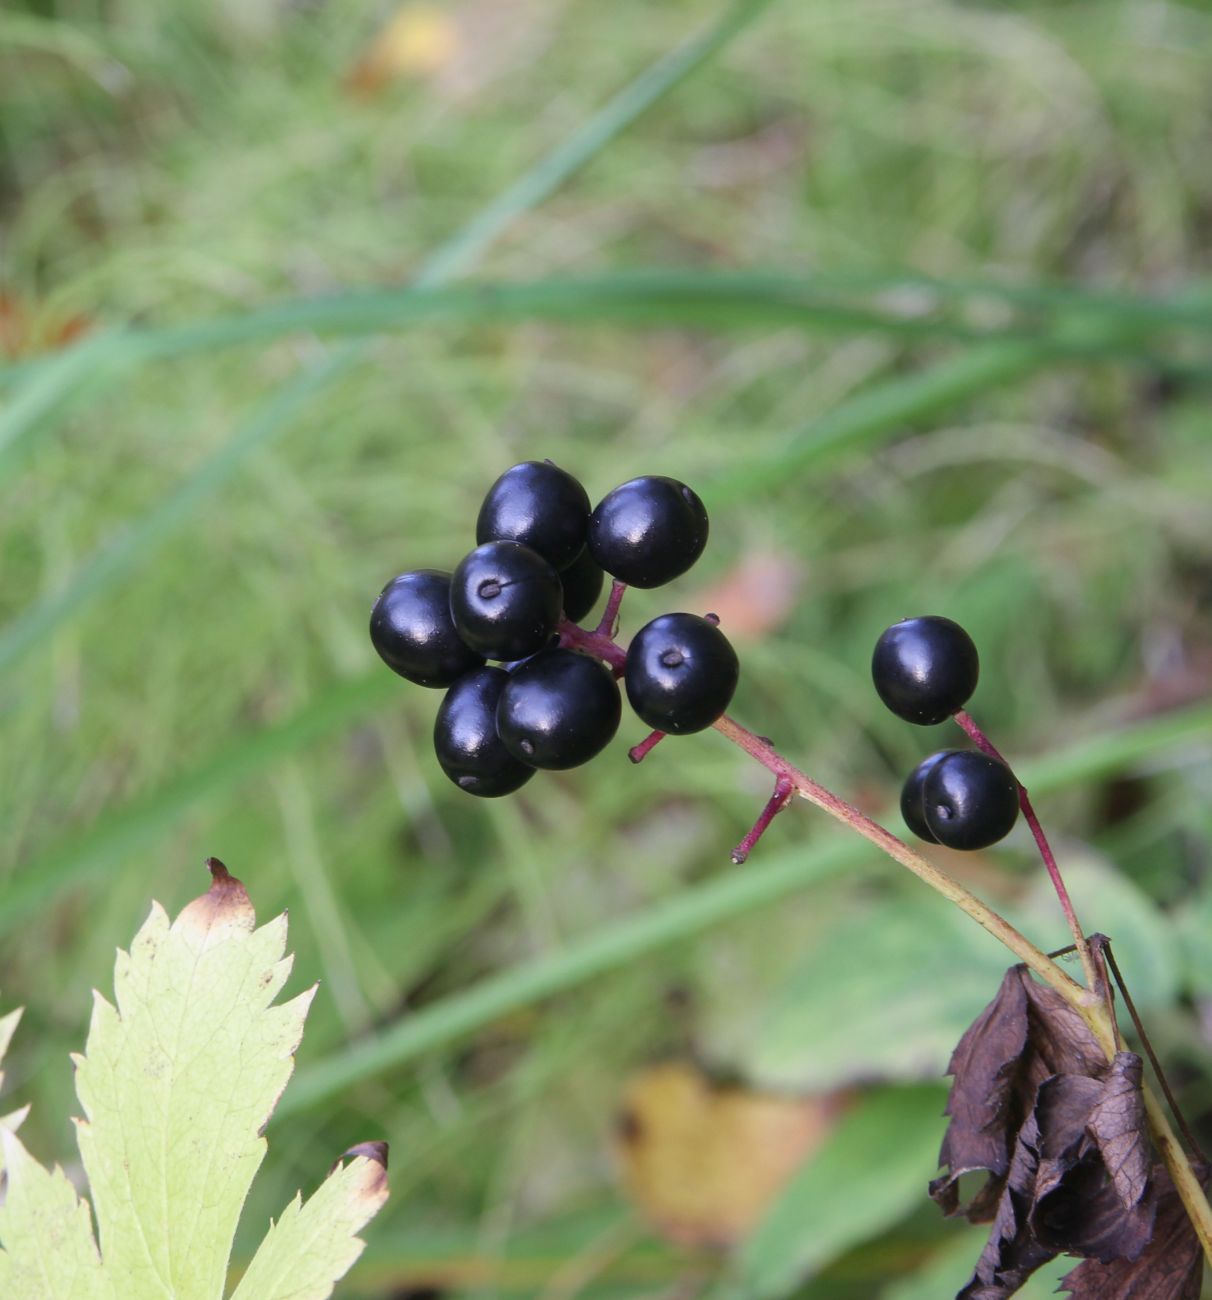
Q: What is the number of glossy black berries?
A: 11